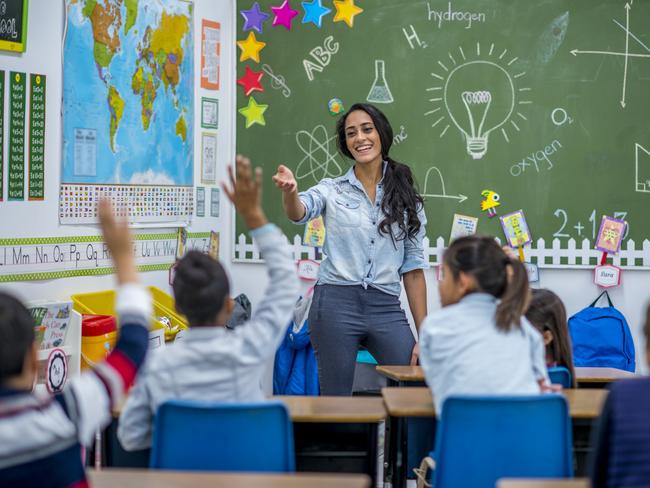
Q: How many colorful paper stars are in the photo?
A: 7